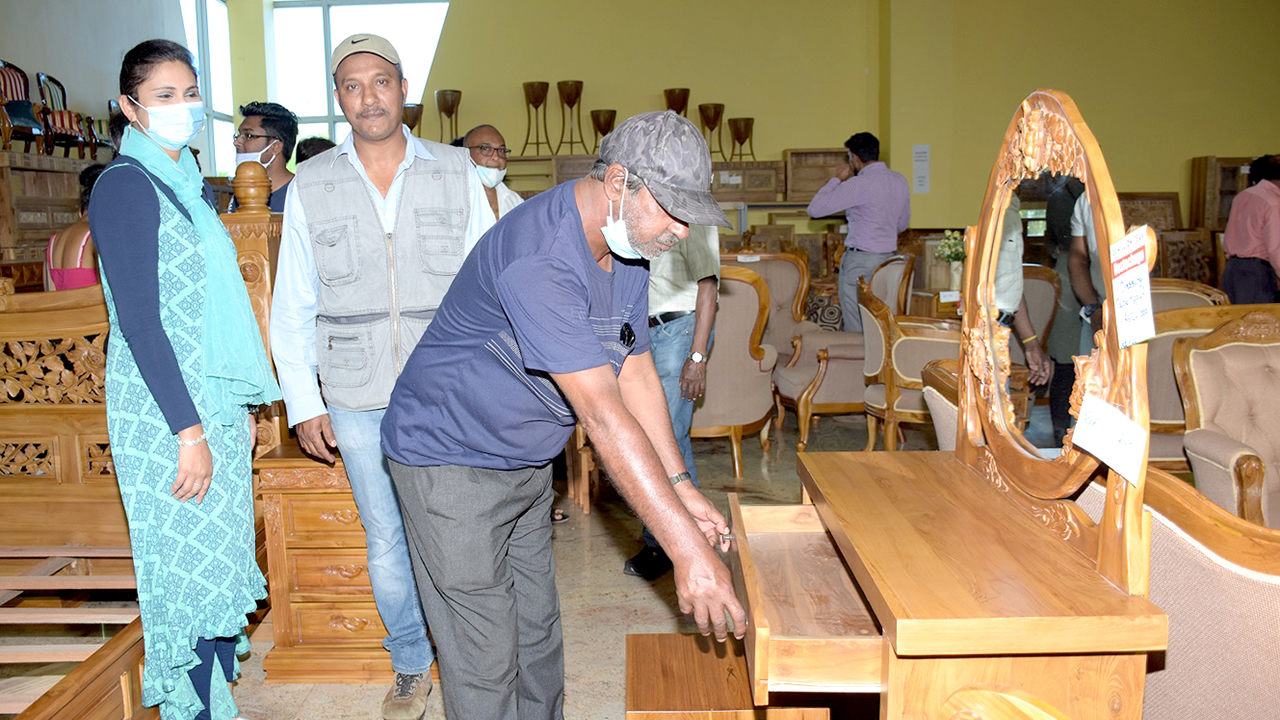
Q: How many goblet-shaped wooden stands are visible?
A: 8